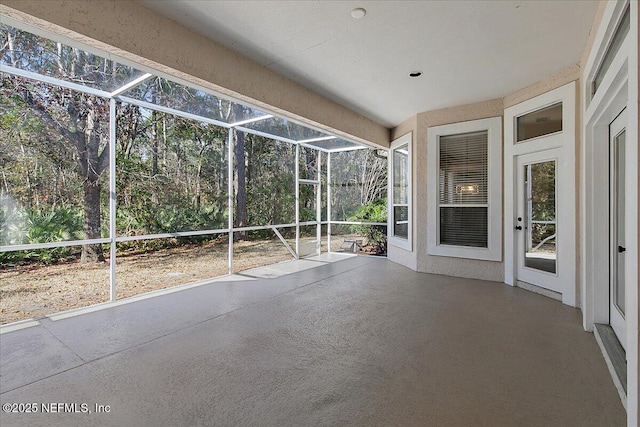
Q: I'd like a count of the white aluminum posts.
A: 5